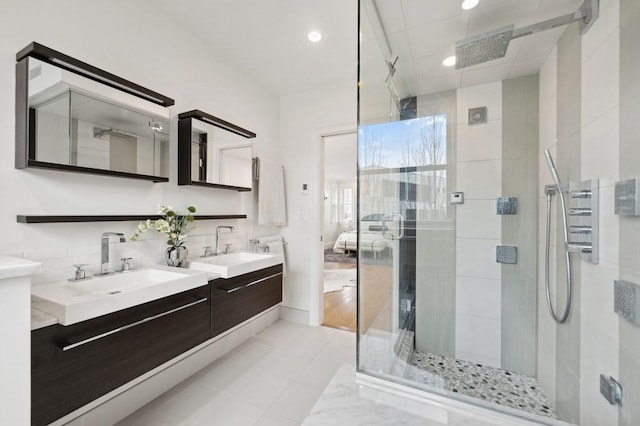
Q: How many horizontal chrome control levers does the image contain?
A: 4